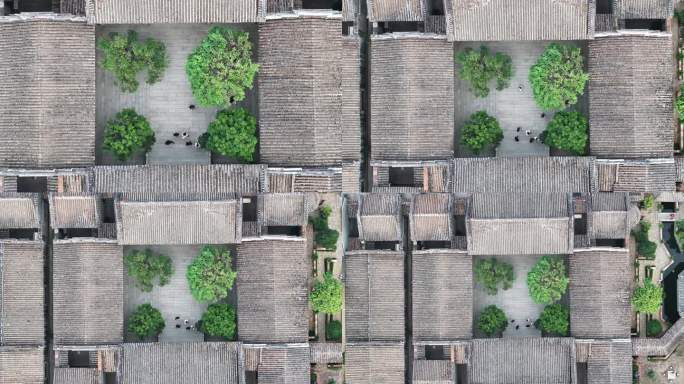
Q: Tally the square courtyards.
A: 4